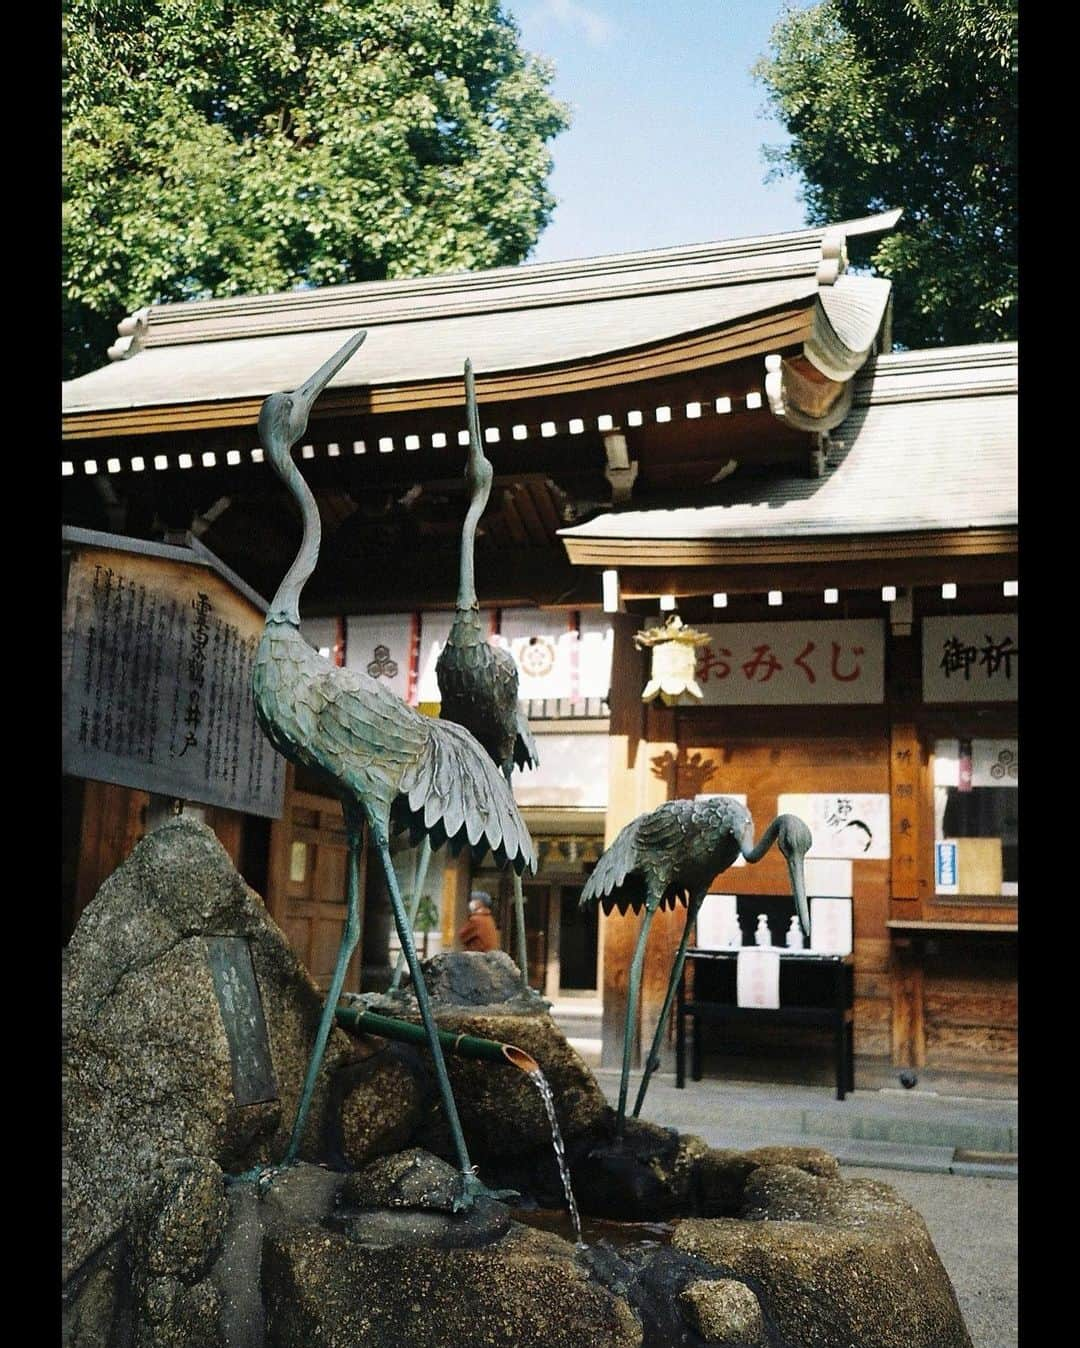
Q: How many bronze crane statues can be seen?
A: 3